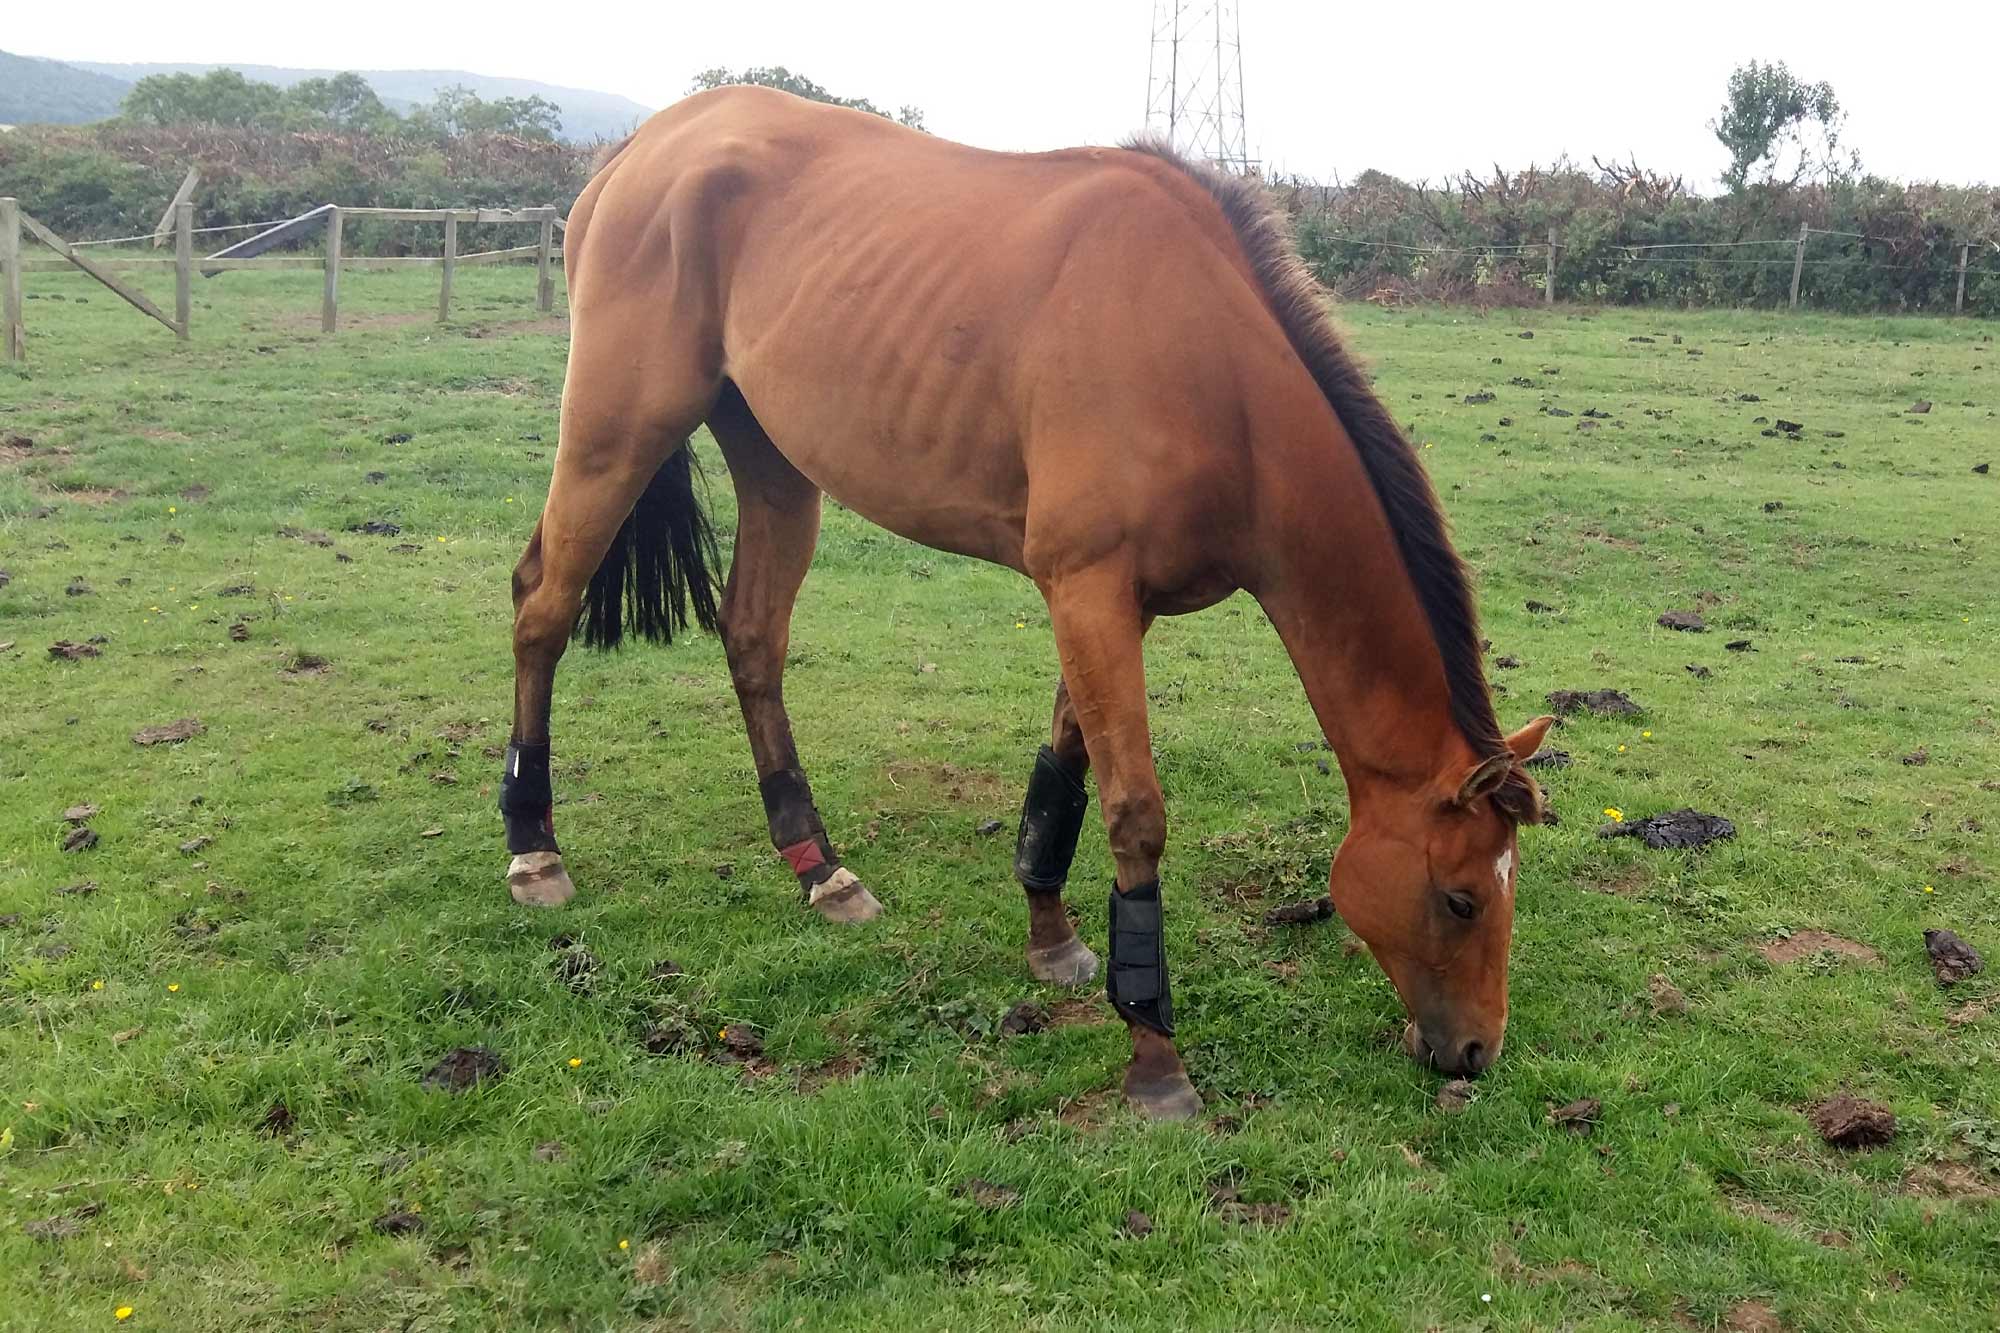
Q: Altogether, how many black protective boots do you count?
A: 4